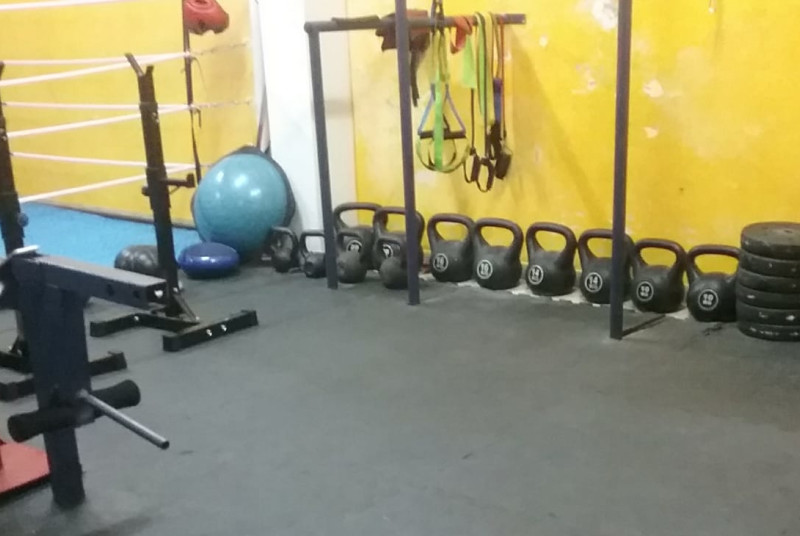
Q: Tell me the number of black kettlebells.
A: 12